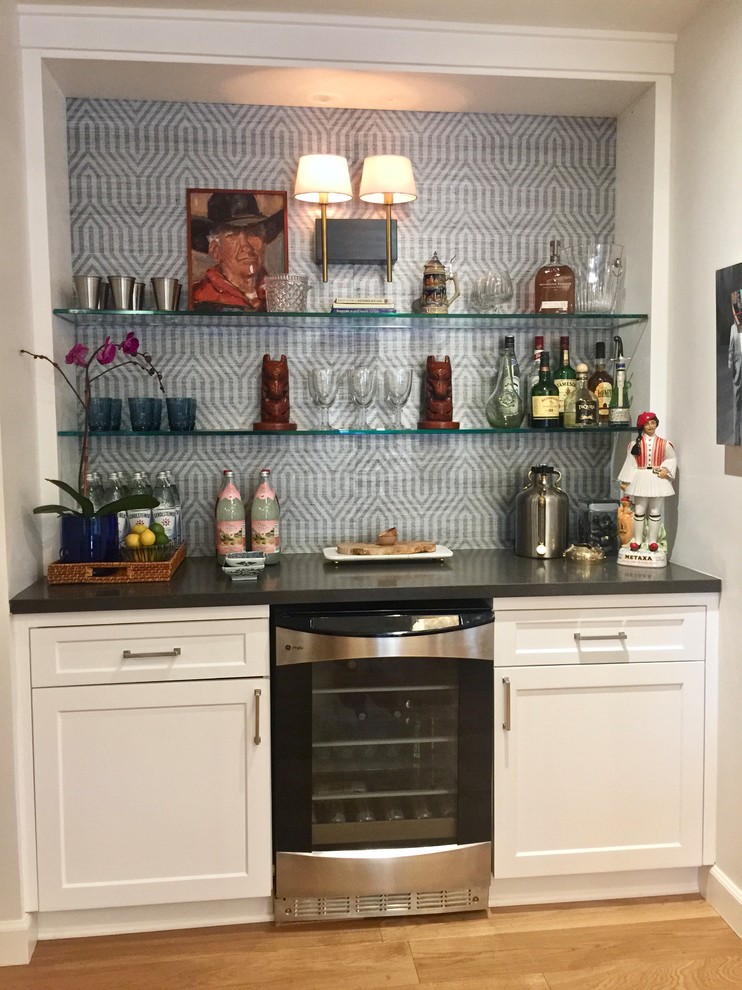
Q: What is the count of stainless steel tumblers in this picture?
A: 6